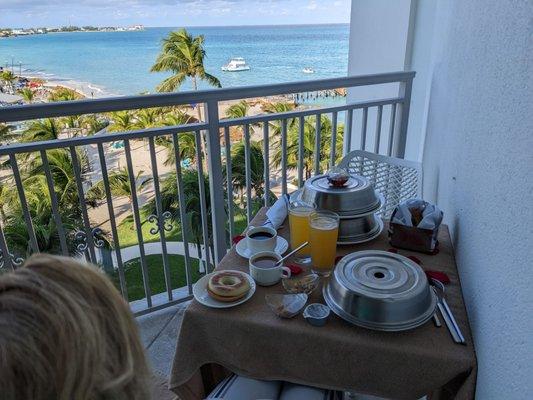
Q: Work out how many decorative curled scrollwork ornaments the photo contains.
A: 3